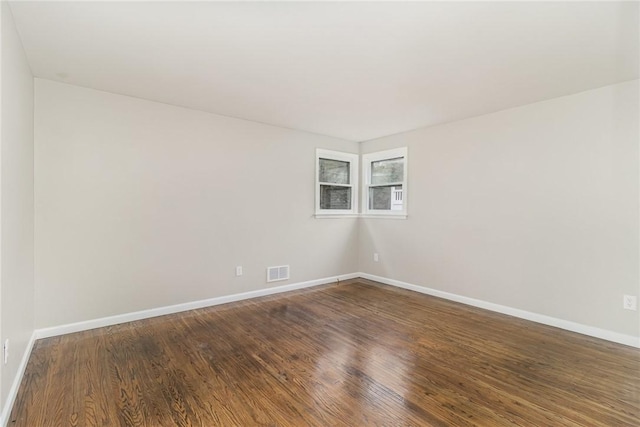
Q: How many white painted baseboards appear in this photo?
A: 3